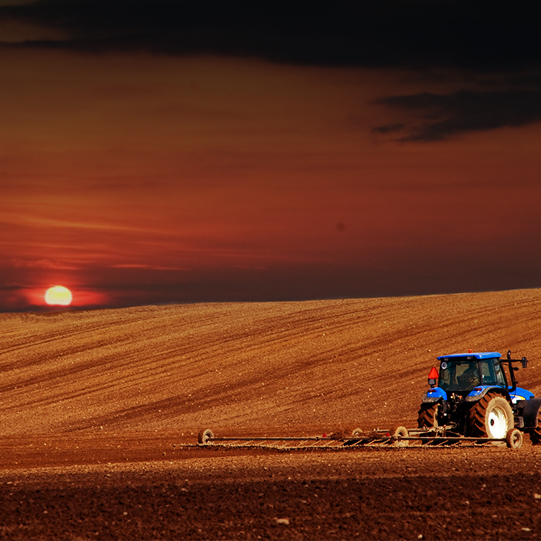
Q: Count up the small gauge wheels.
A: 4